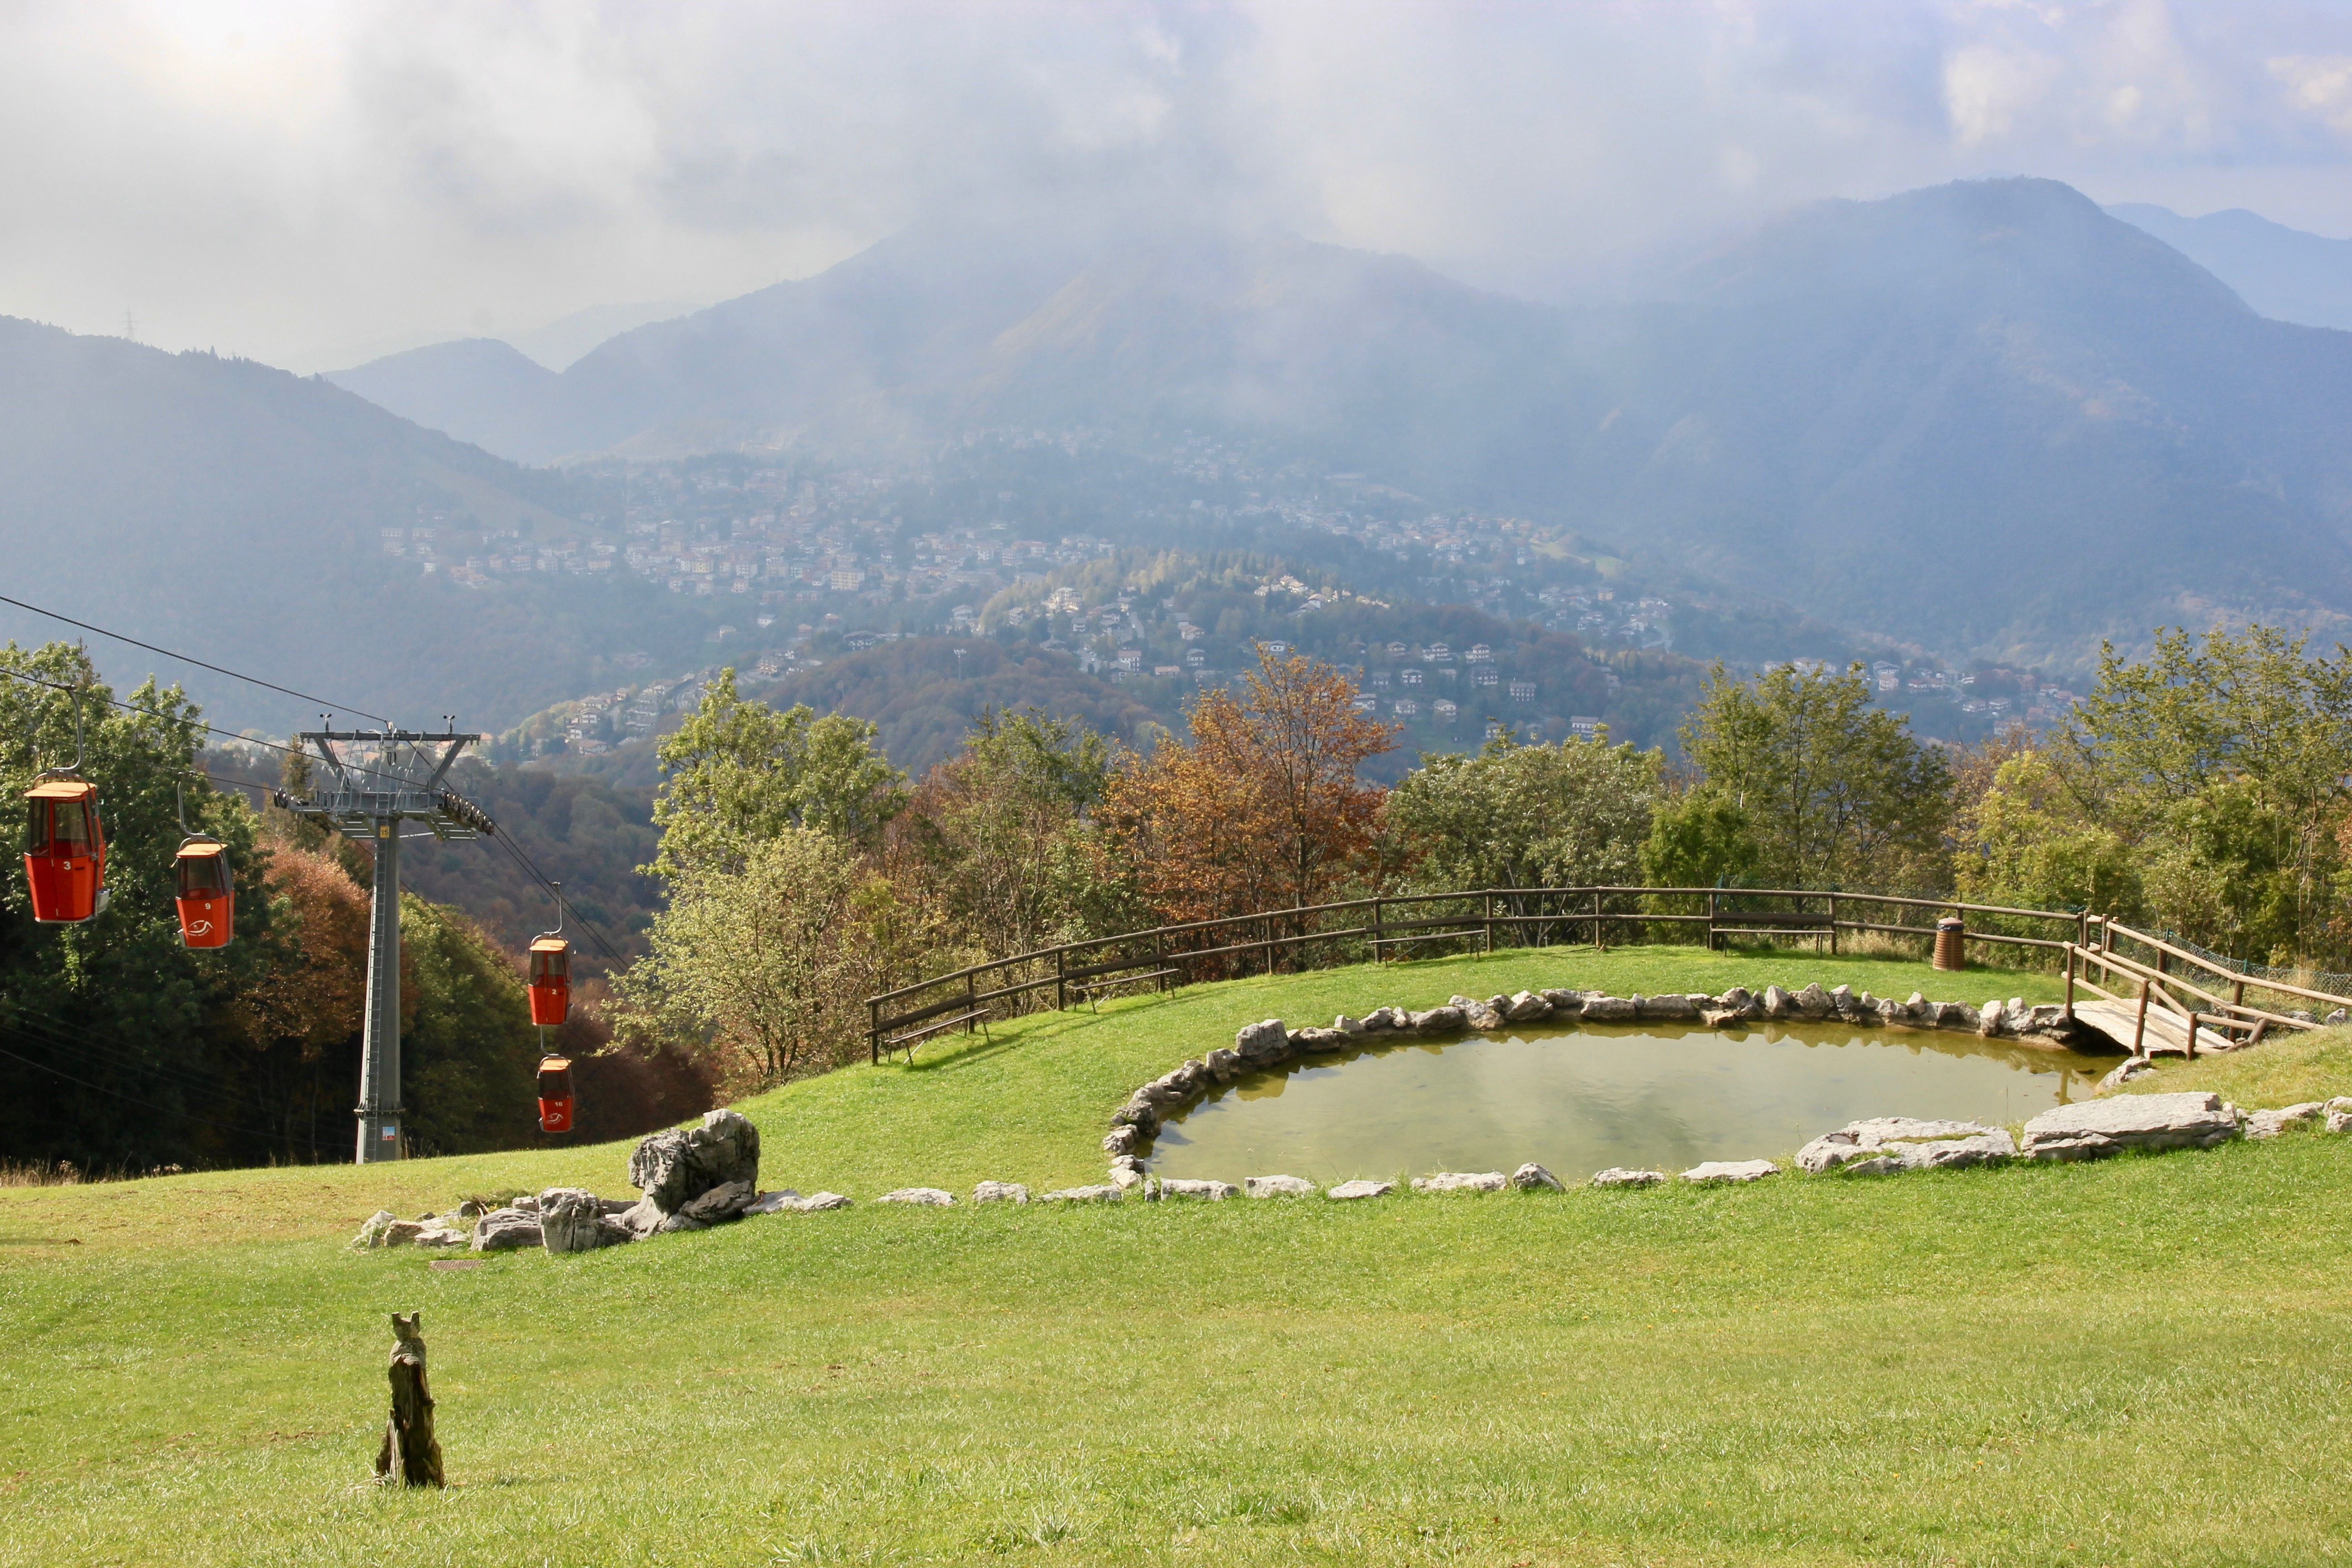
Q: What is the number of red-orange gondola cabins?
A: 4